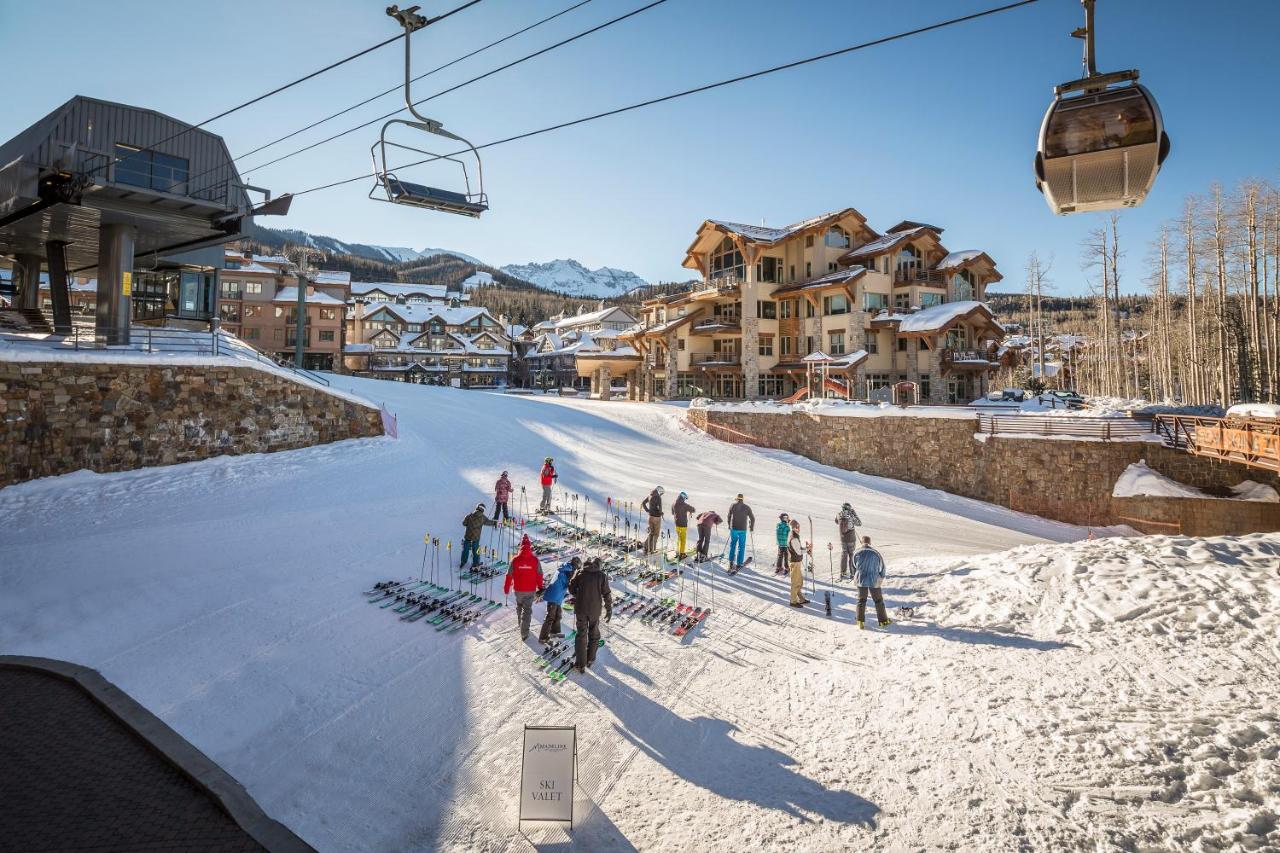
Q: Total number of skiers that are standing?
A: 14